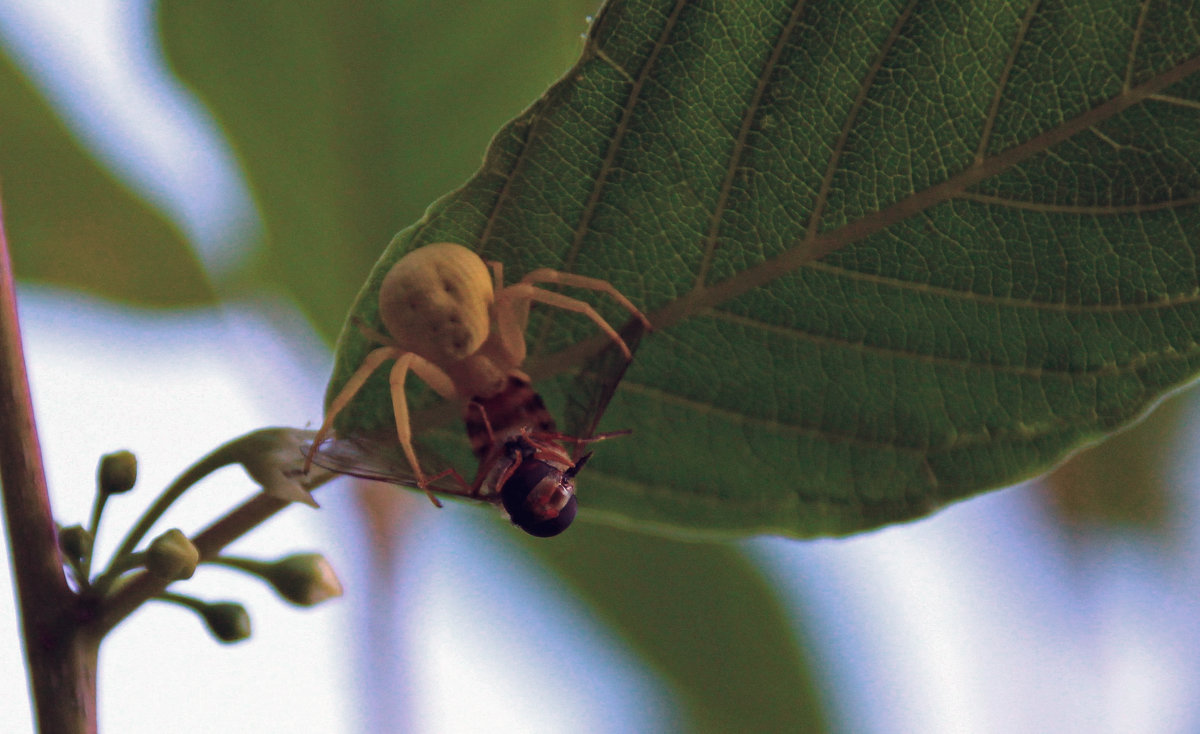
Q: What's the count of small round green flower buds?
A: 5